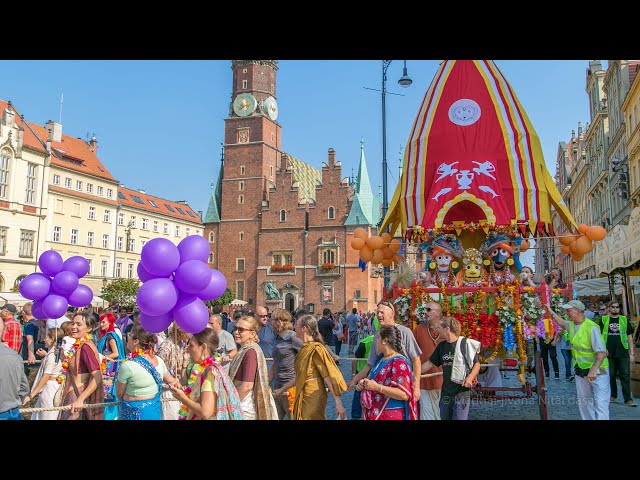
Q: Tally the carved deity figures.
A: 3